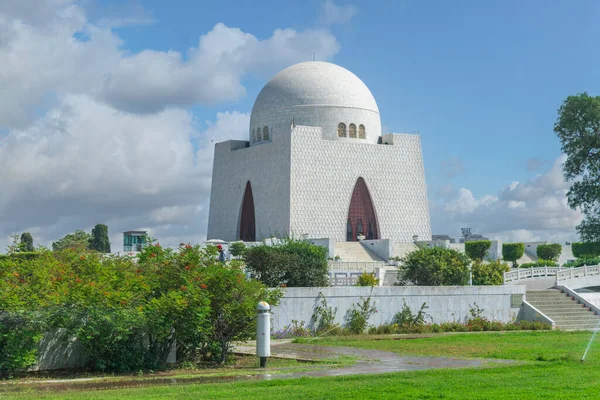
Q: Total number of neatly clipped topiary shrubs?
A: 4